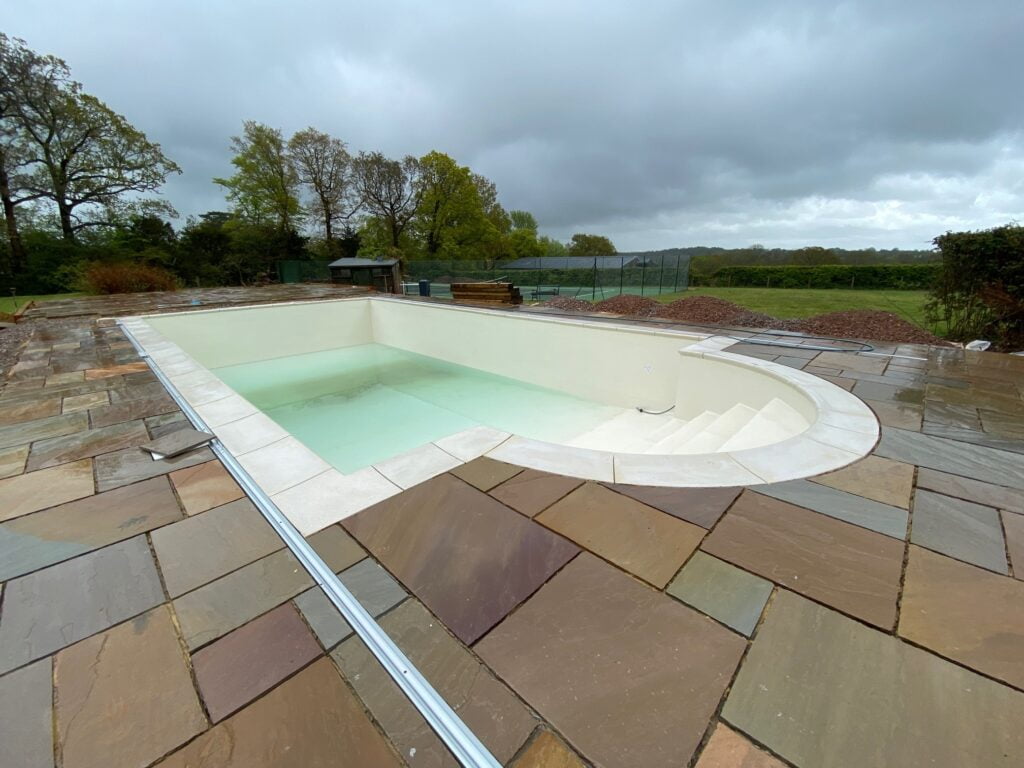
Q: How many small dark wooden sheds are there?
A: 1